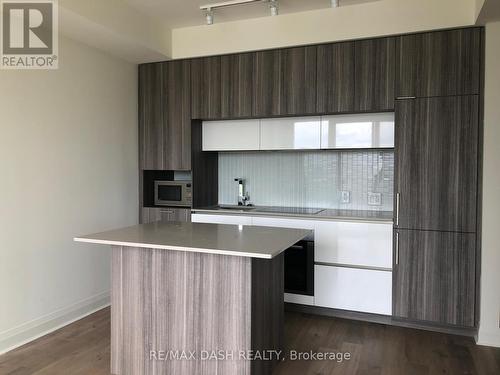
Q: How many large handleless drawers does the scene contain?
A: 2